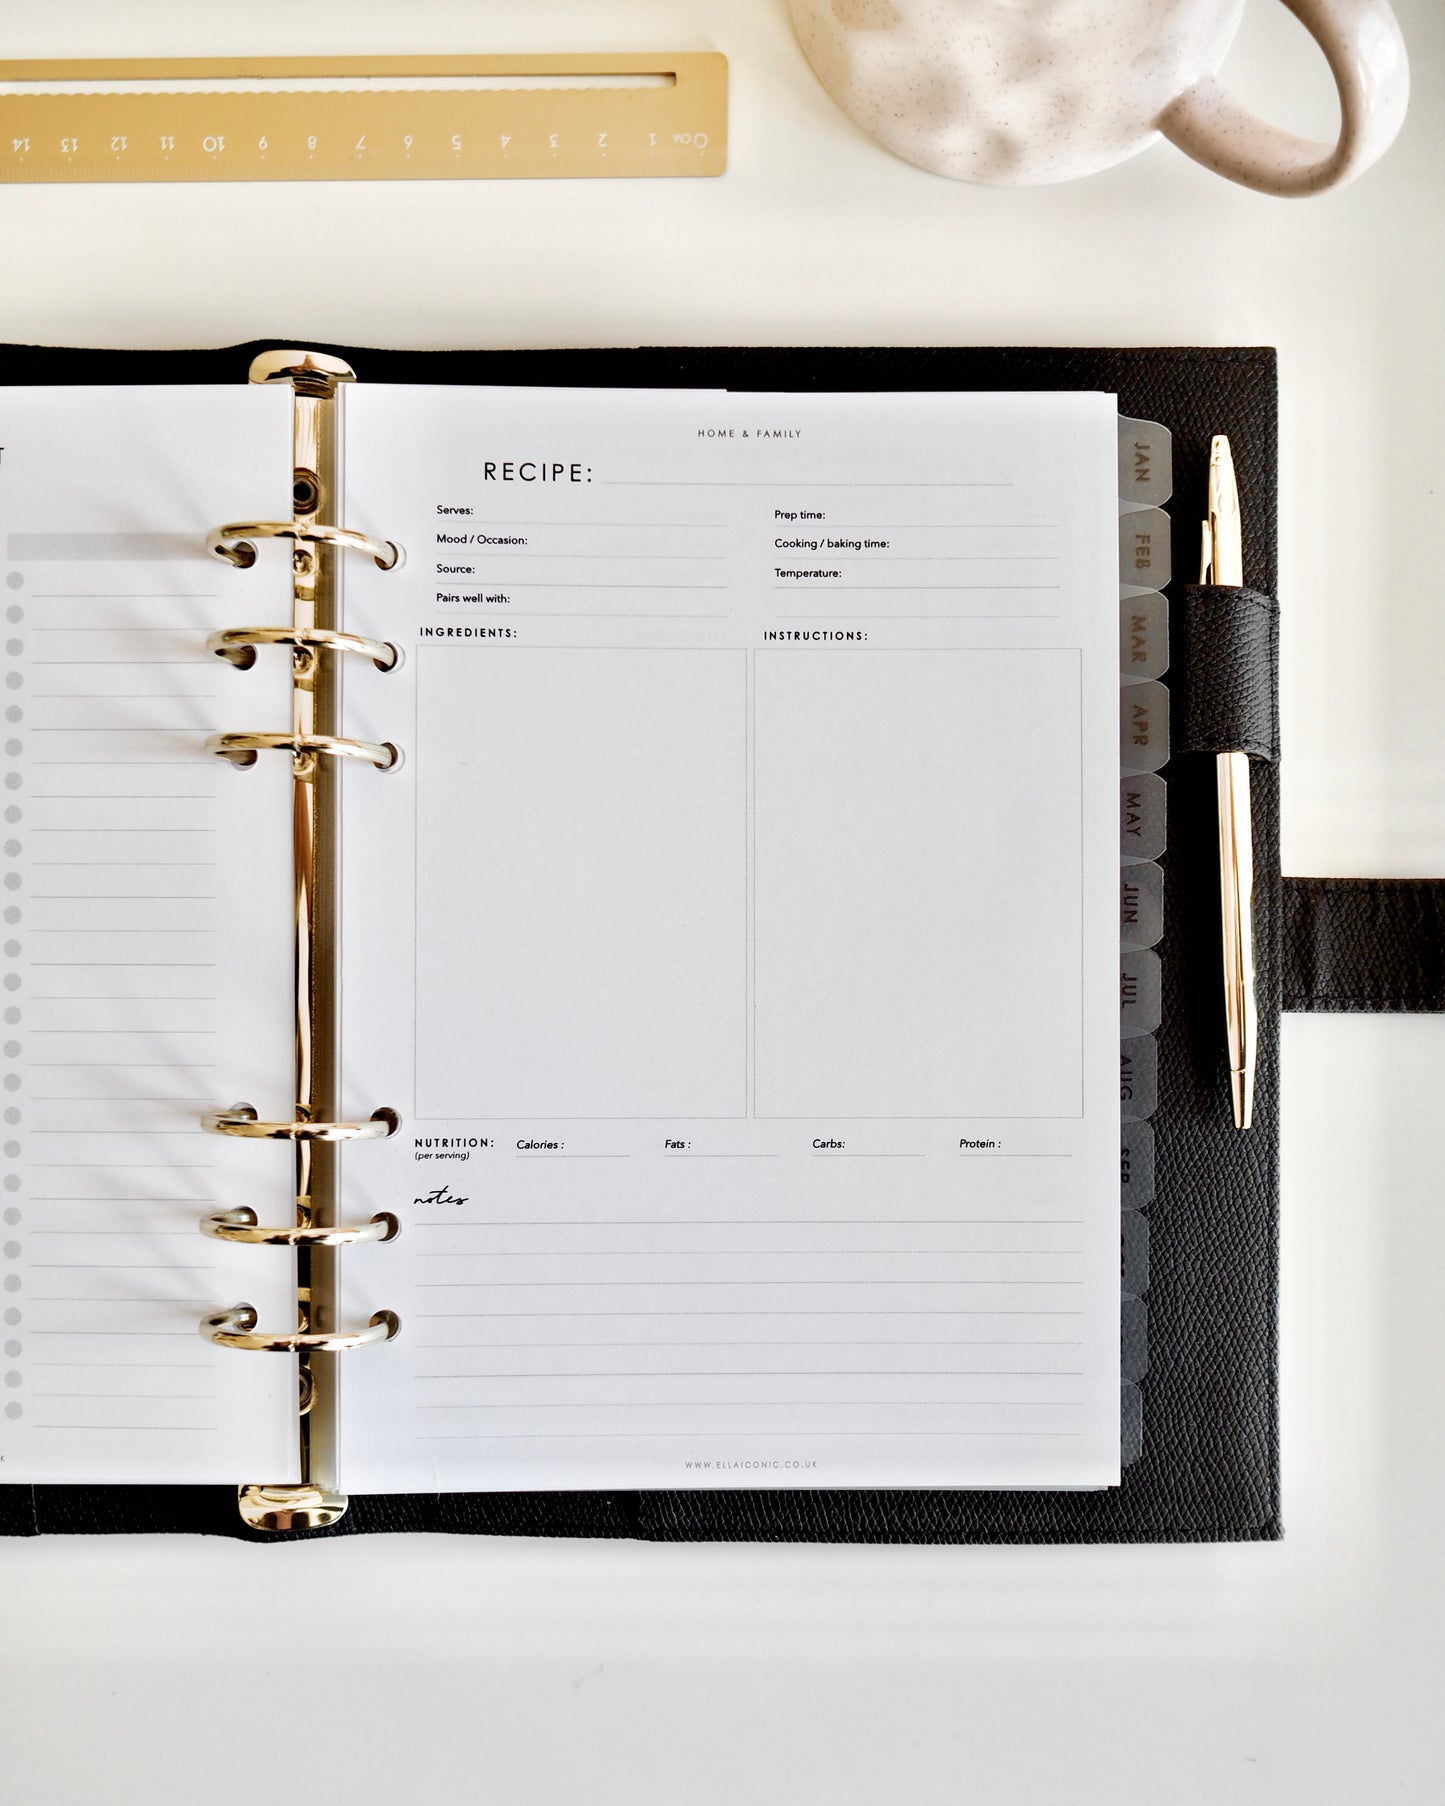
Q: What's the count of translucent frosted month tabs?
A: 12